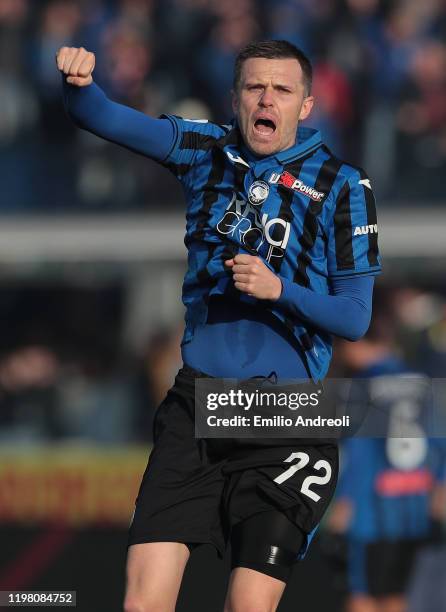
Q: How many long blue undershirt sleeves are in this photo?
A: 2